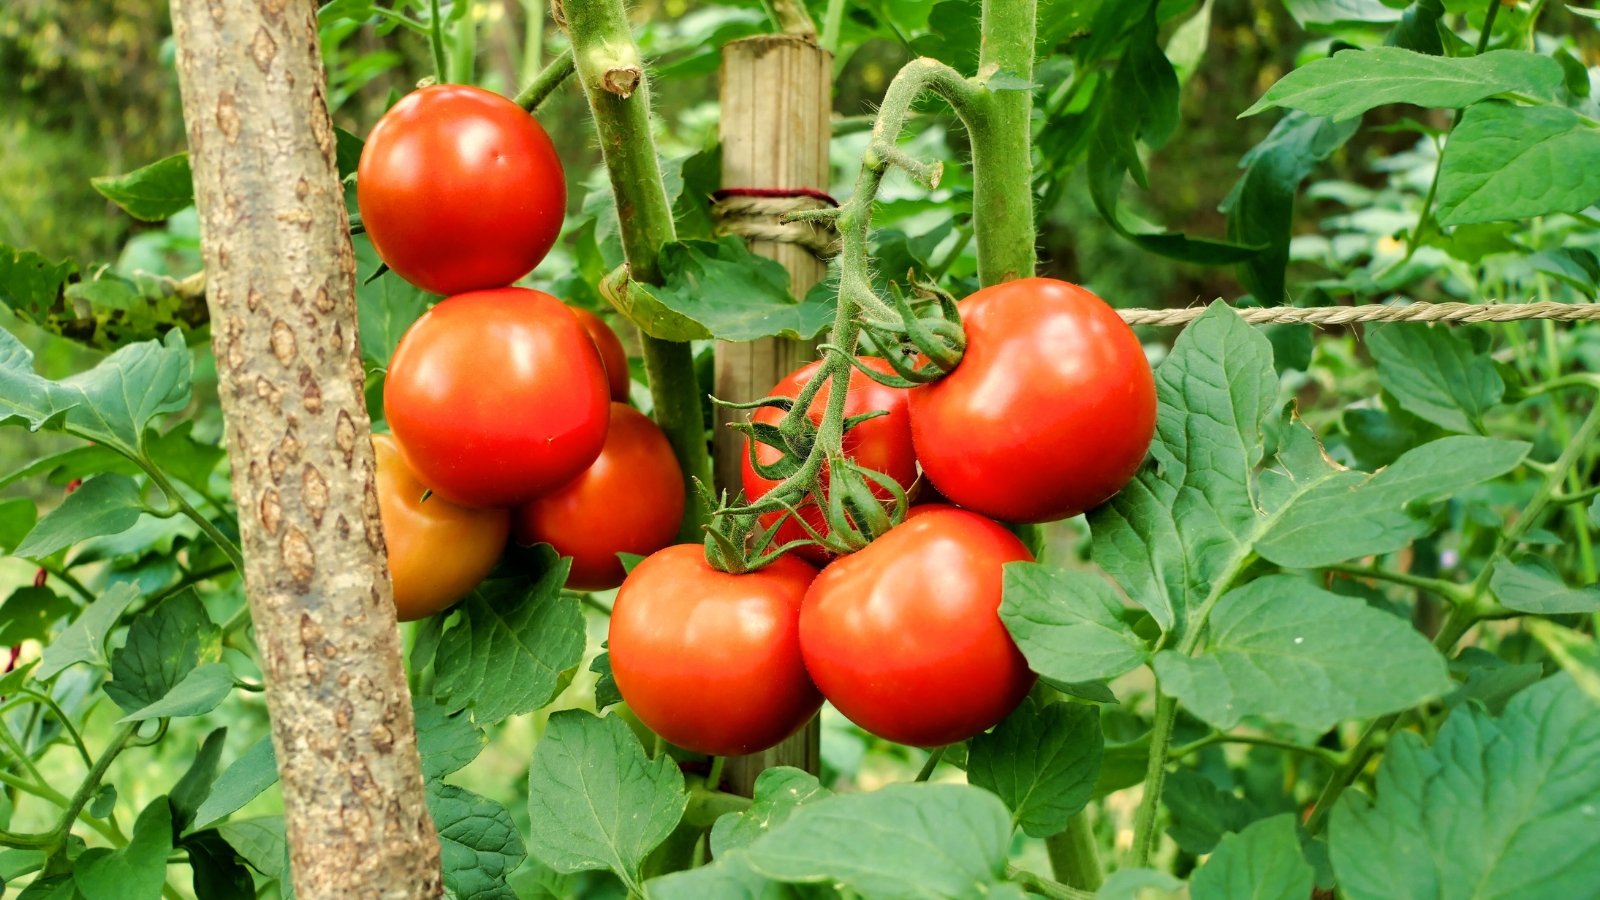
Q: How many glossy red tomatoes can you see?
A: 8